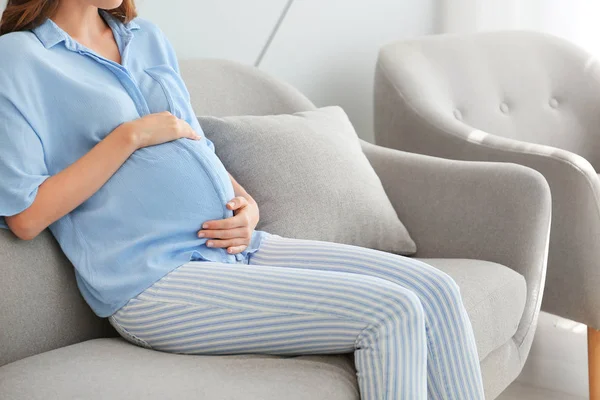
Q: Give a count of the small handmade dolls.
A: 0